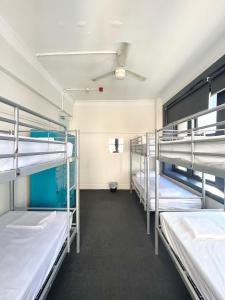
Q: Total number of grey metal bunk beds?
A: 3